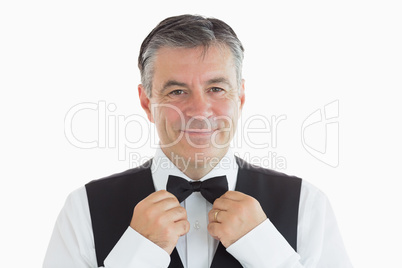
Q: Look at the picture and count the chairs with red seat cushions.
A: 0